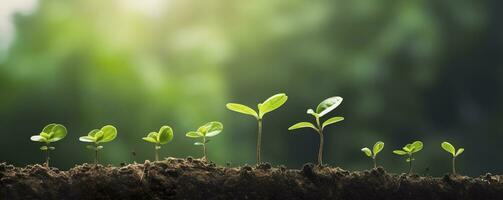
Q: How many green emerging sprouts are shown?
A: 9